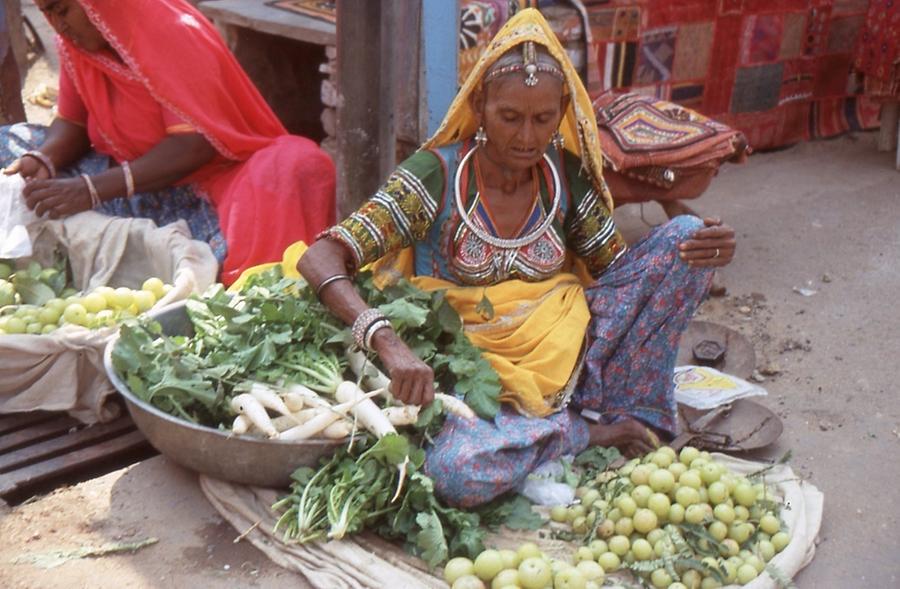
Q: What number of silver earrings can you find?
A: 2